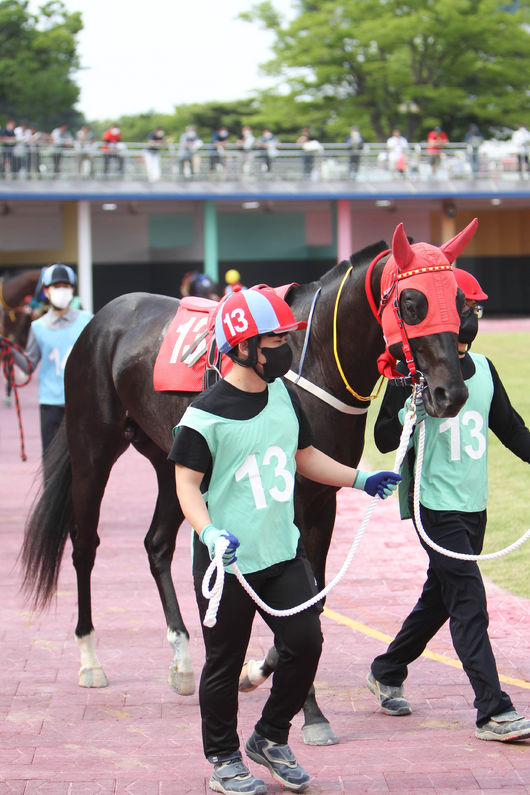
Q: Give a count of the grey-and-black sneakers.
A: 4